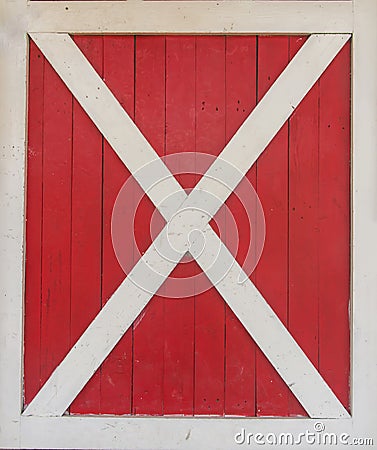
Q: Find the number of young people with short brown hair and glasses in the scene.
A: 0